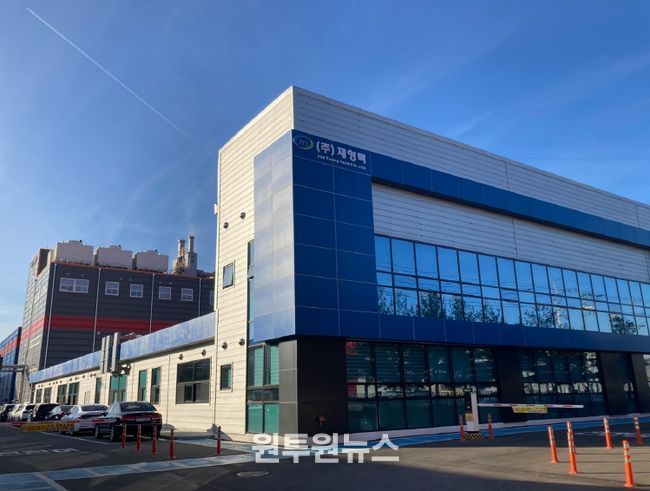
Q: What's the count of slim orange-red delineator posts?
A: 13